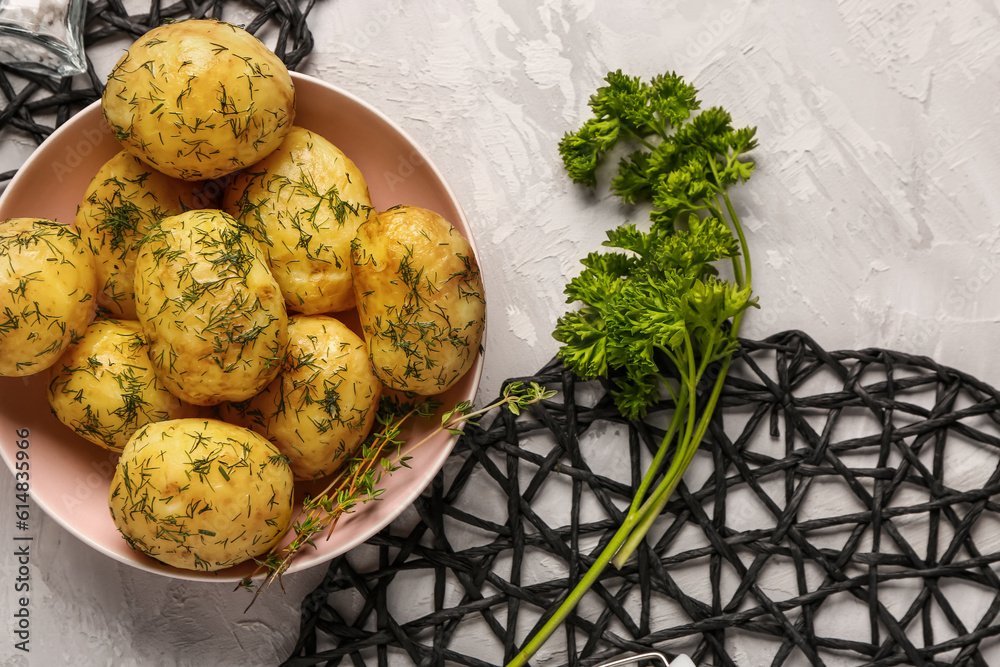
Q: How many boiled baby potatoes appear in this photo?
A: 9